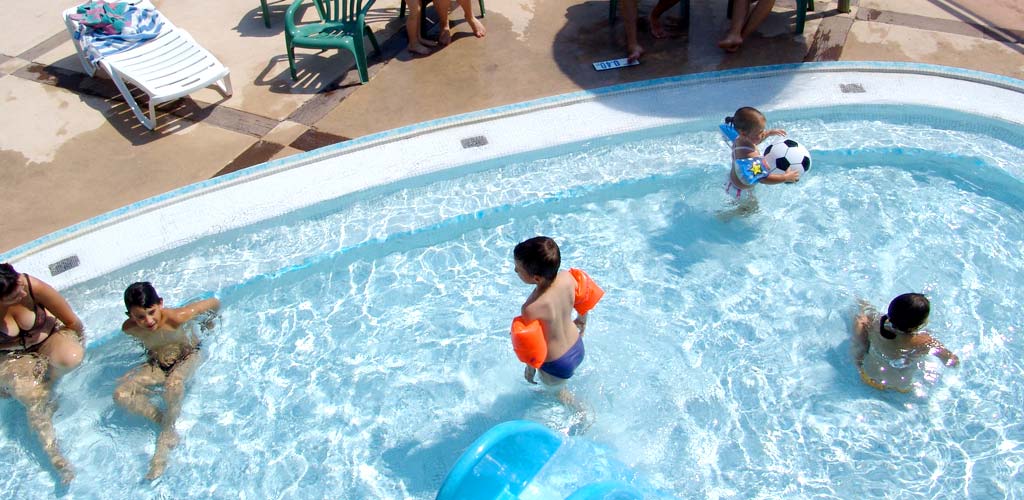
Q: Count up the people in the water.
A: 5